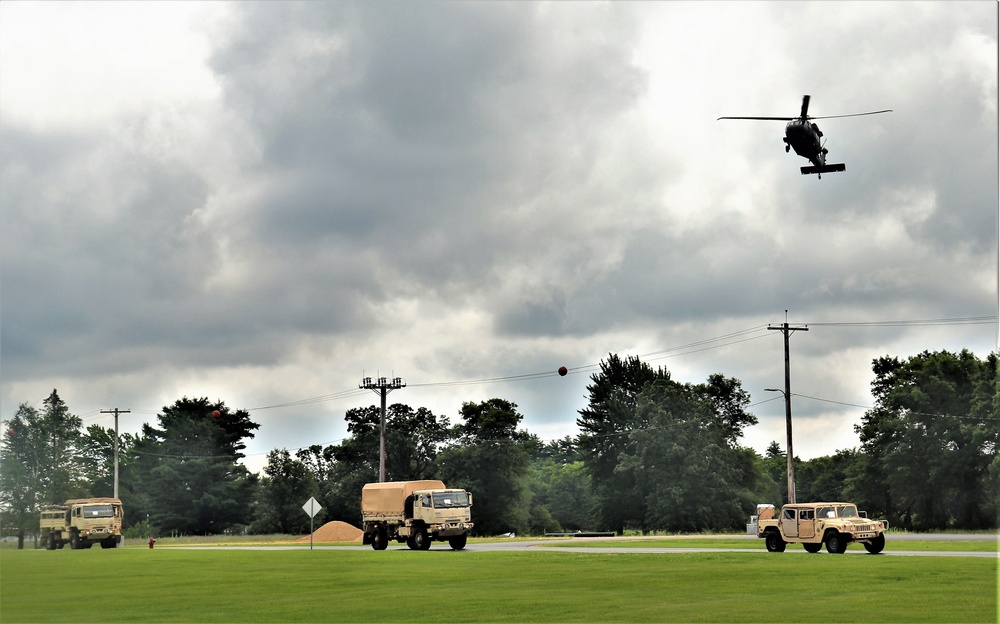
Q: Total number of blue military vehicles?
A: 0